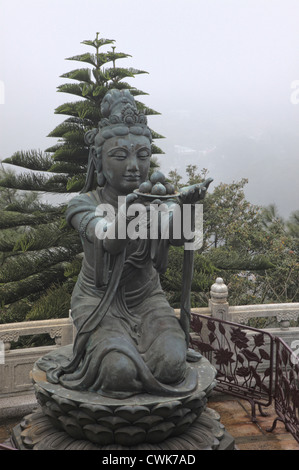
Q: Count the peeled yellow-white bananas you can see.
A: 0